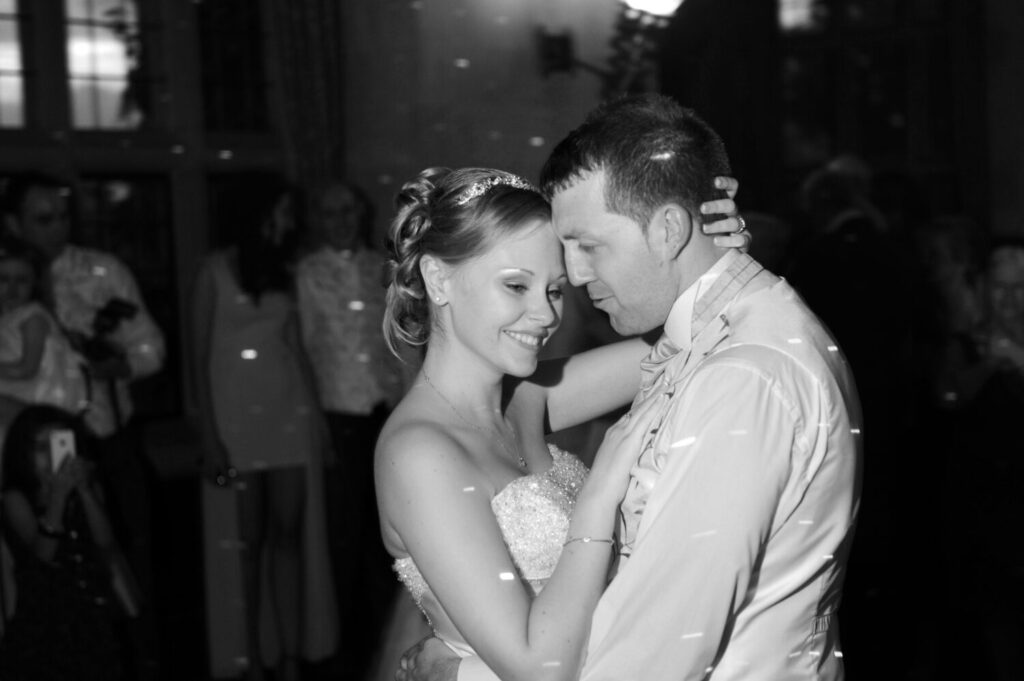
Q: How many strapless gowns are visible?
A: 1